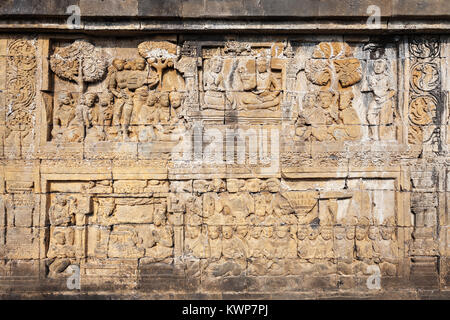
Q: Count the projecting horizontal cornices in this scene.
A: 1